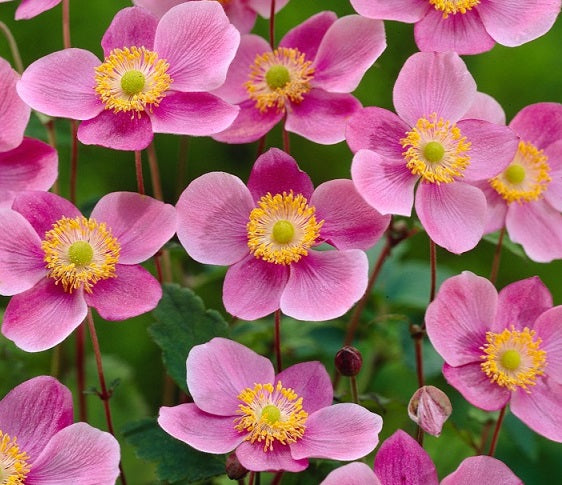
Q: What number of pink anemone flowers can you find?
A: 14